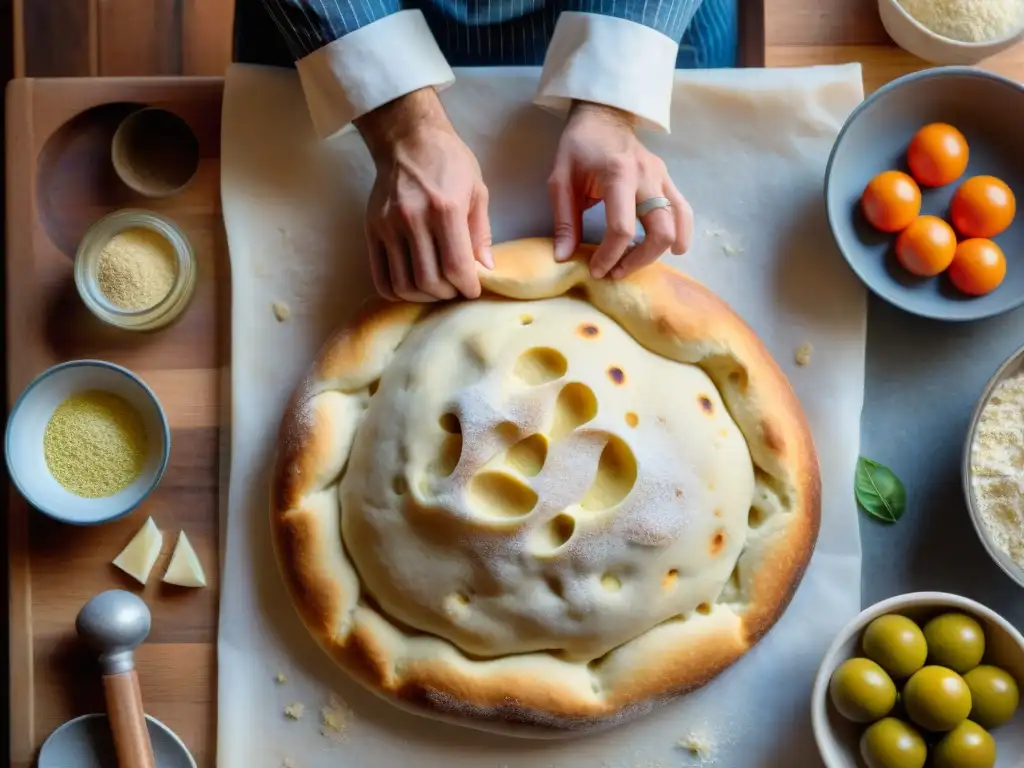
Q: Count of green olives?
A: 7